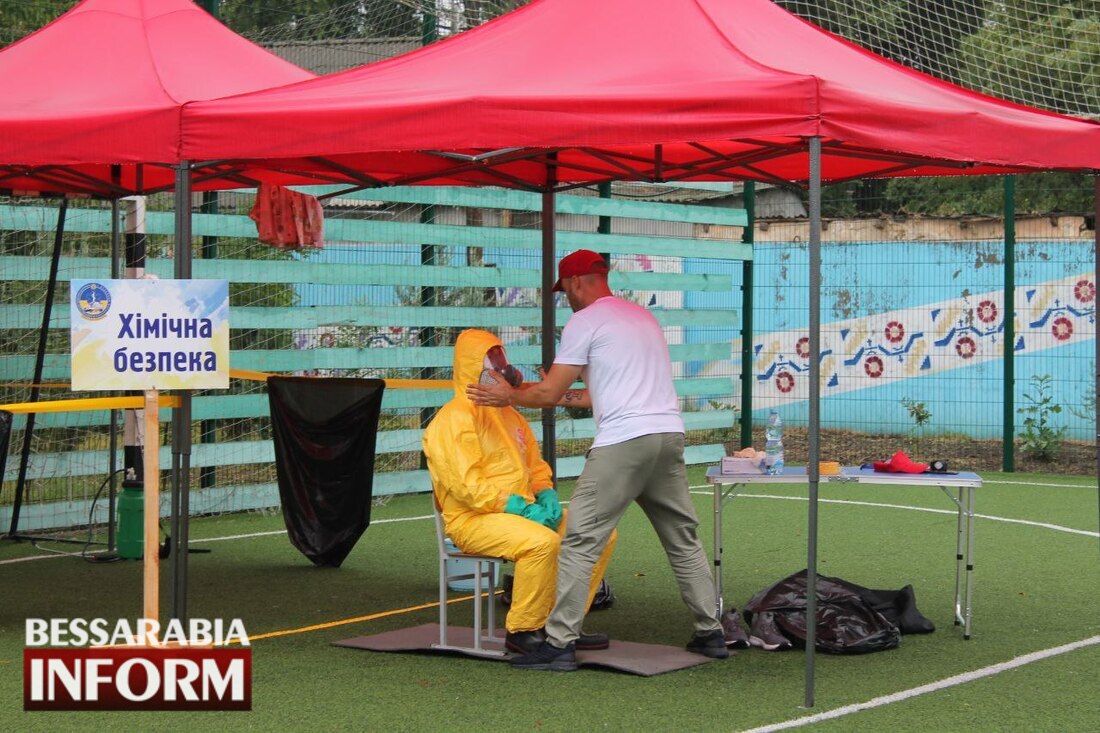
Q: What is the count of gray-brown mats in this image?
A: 1